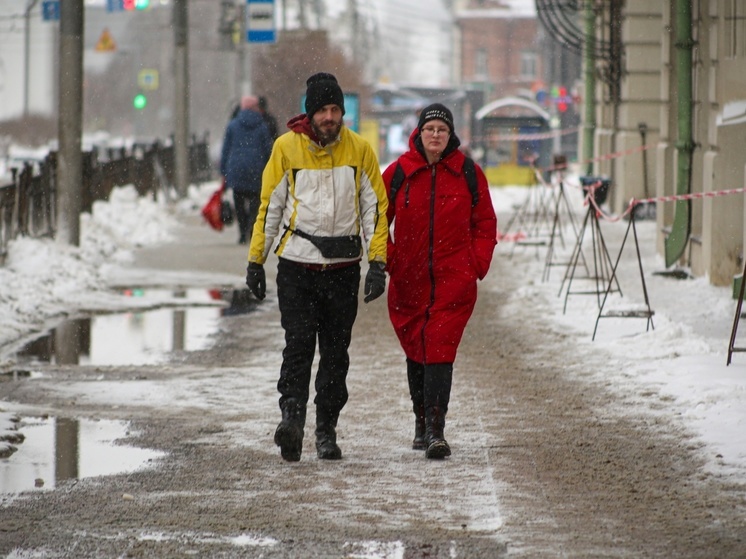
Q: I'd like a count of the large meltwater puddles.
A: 2